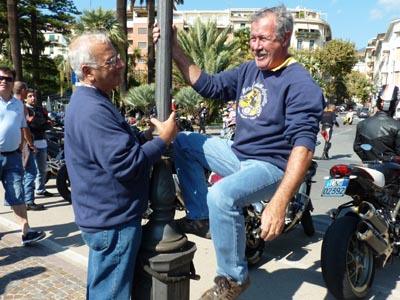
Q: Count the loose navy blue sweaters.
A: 2